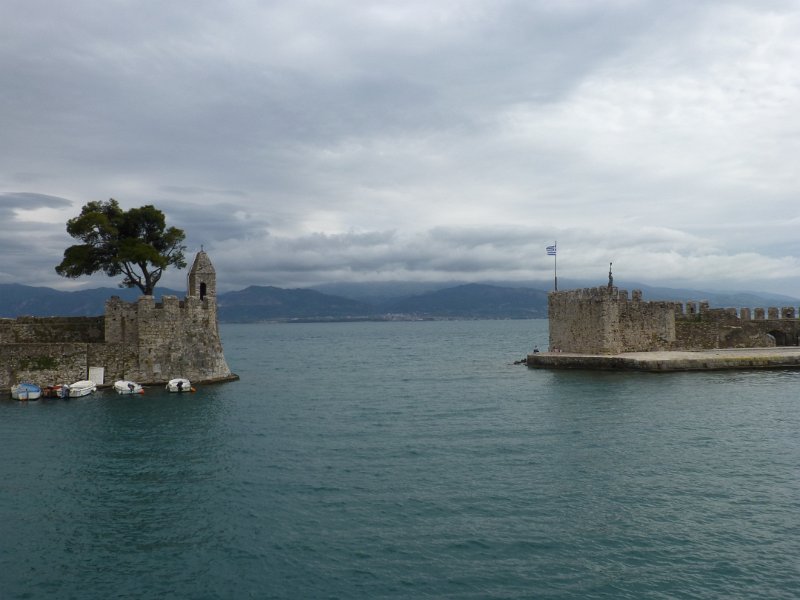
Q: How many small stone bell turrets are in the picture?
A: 1